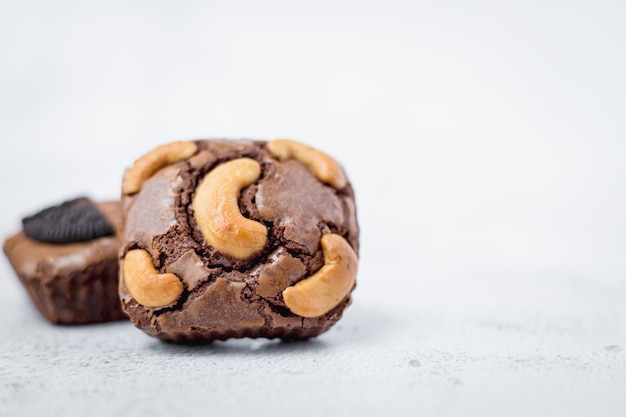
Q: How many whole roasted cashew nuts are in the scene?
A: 5